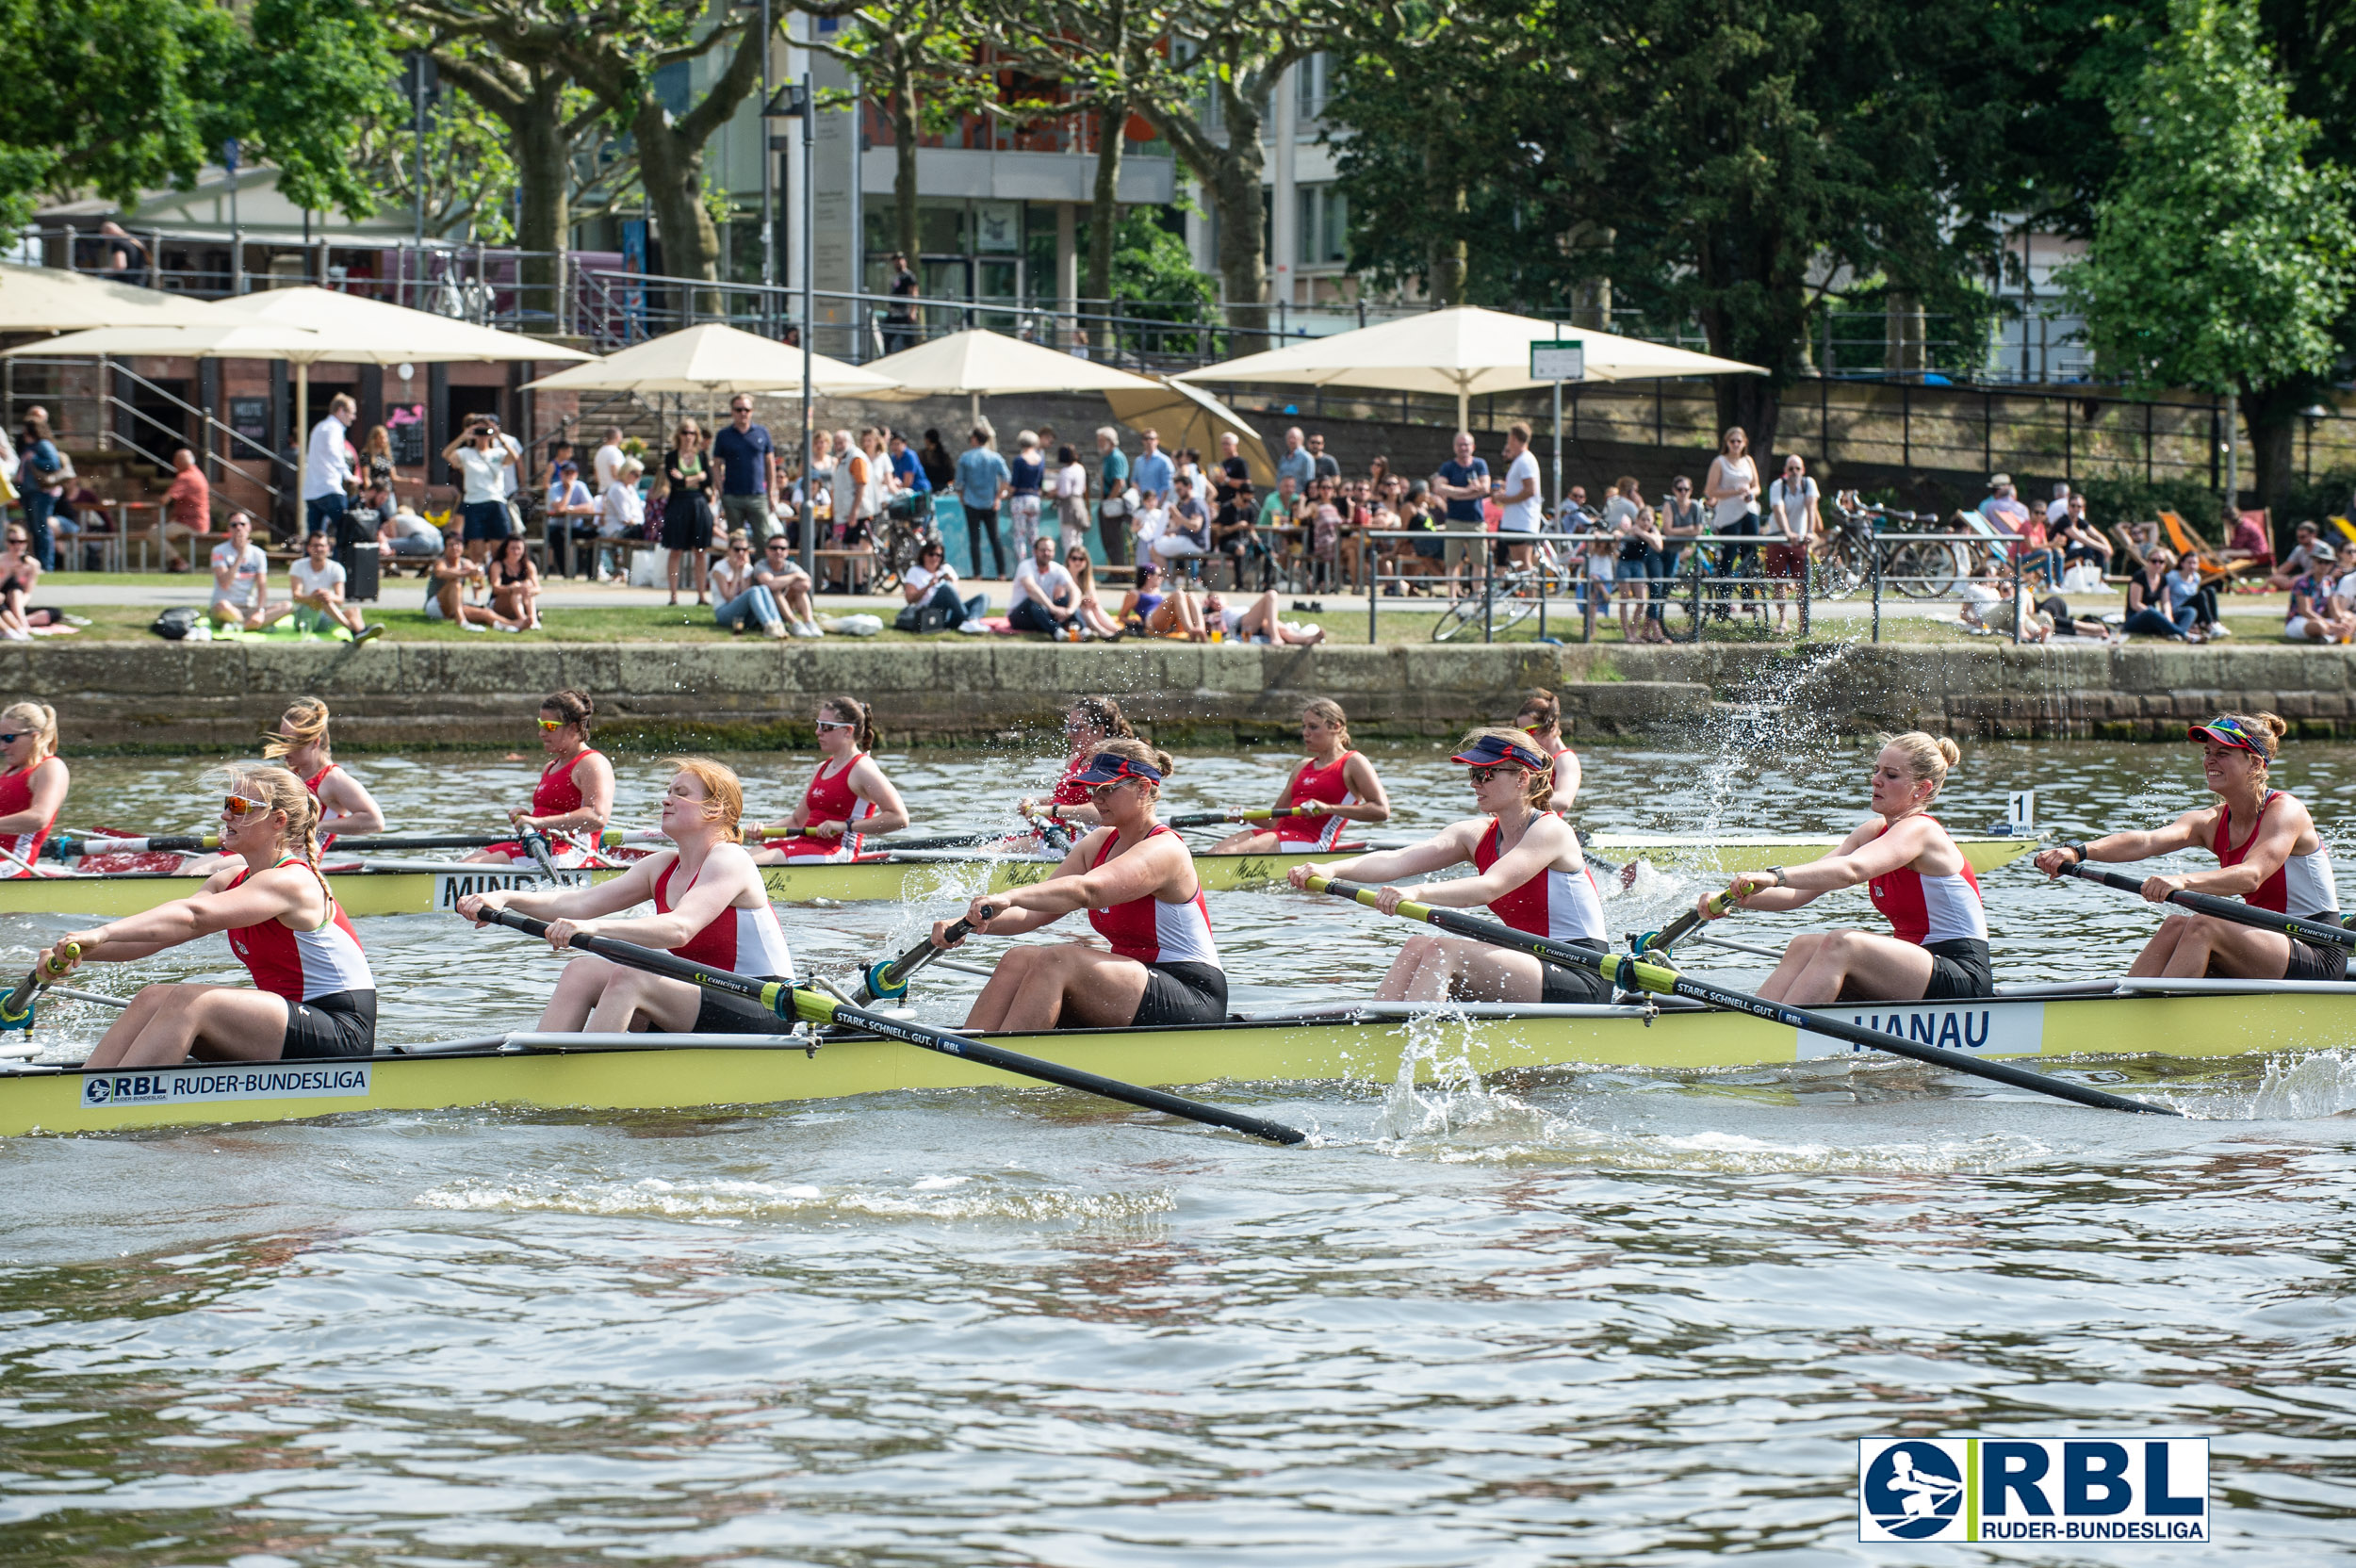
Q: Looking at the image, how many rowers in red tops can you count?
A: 13